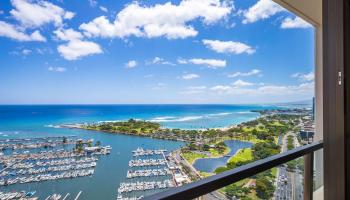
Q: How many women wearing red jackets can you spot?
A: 0